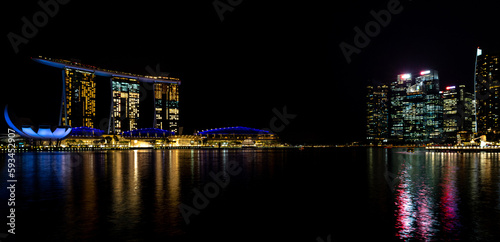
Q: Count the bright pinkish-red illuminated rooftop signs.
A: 3